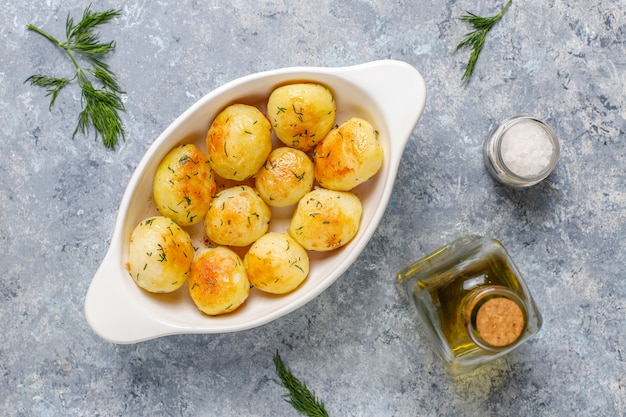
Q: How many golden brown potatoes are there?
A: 10